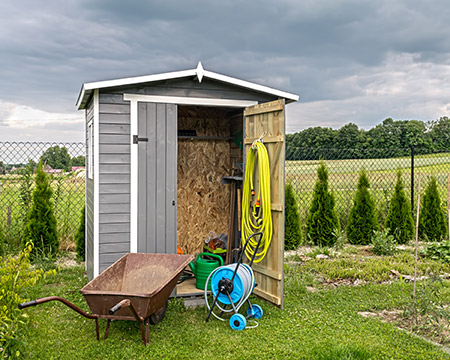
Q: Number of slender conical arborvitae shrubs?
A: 7